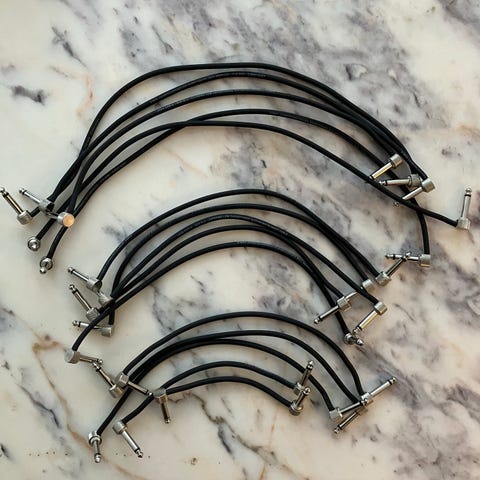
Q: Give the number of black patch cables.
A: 15